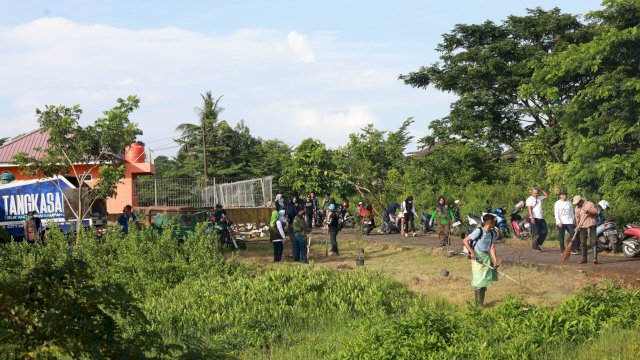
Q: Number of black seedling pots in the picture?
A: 3